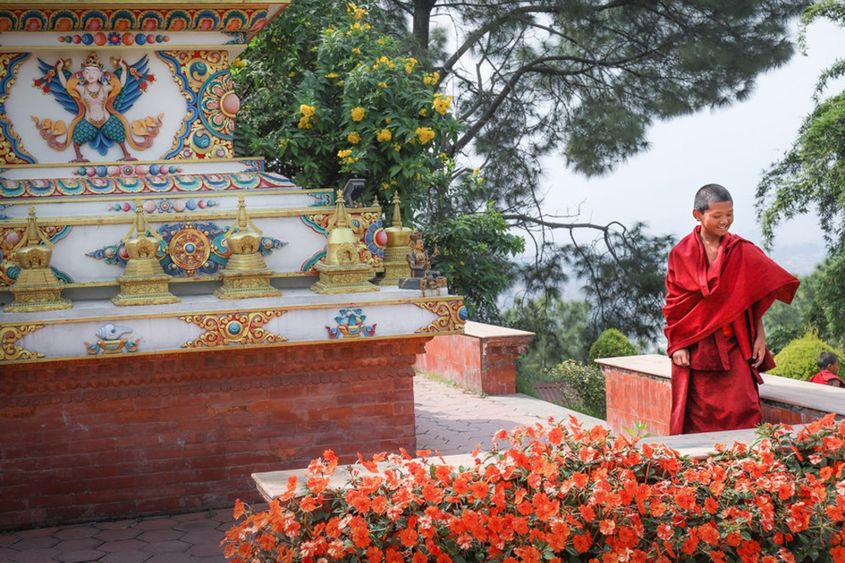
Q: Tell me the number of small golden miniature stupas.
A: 5